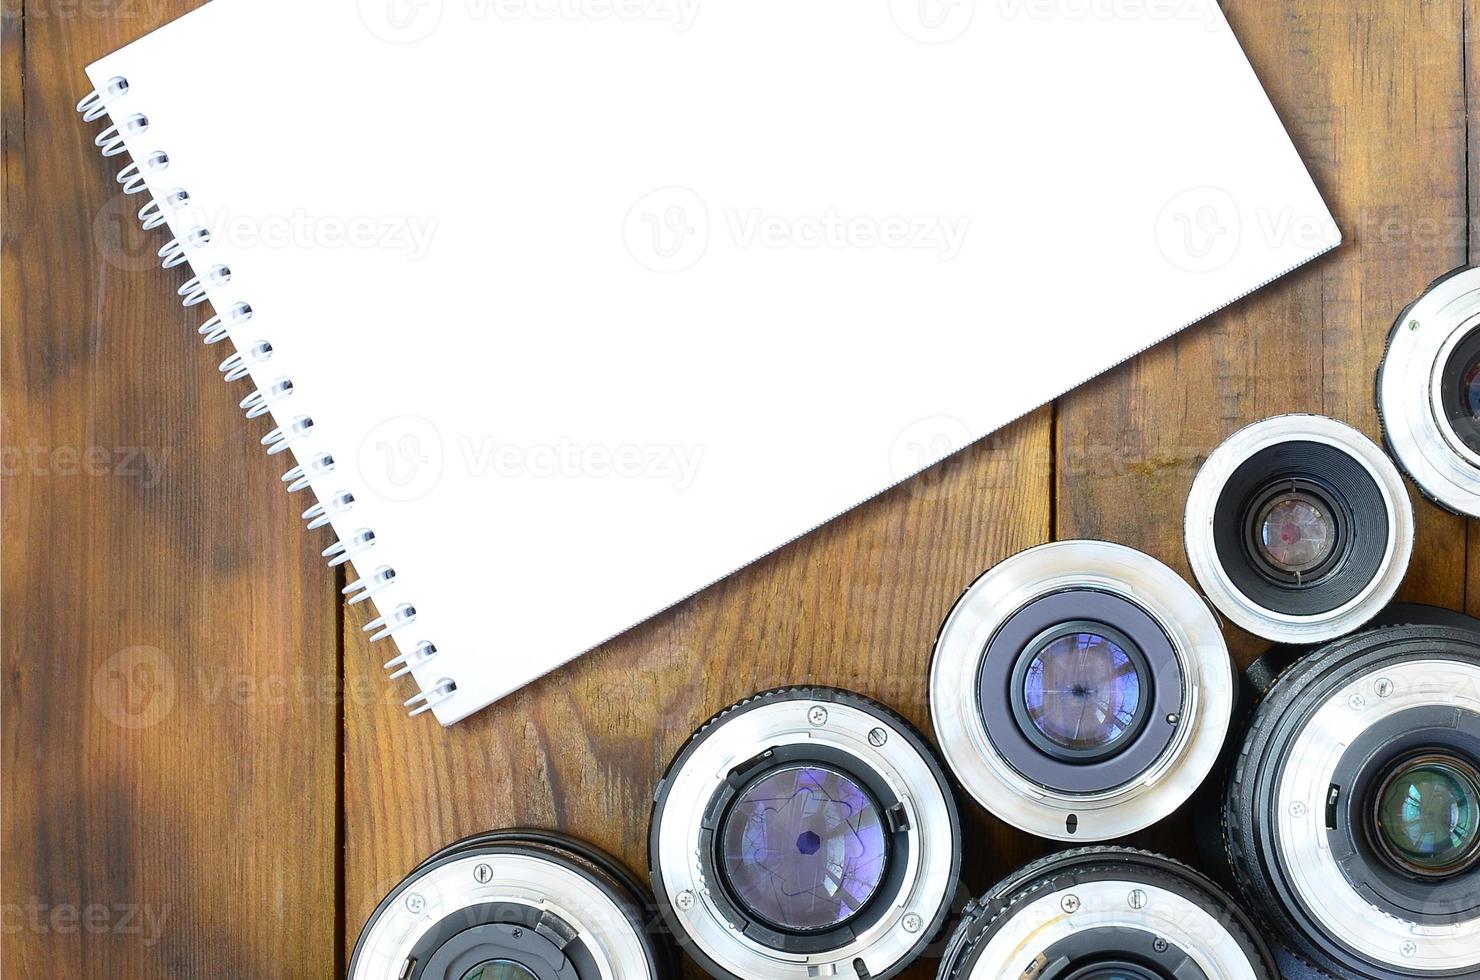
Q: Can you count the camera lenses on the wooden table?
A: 7